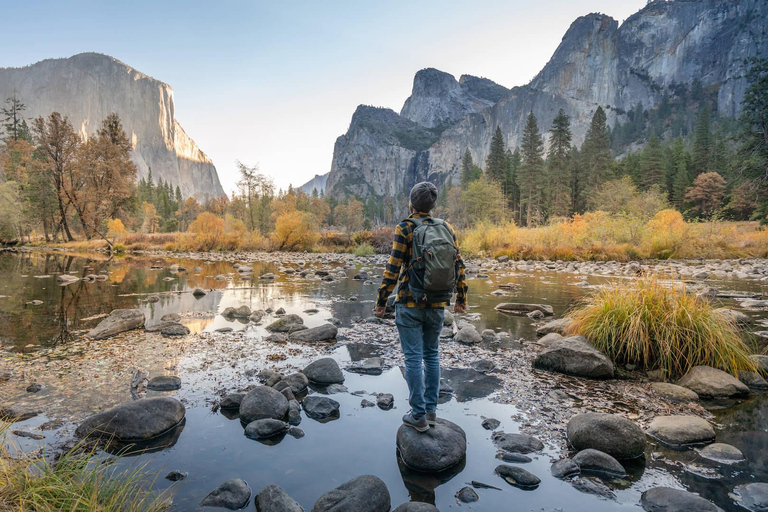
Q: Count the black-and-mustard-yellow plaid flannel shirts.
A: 1